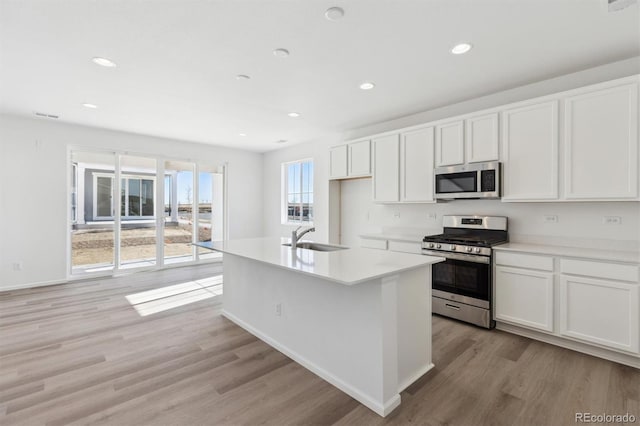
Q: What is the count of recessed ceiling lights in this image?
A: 6